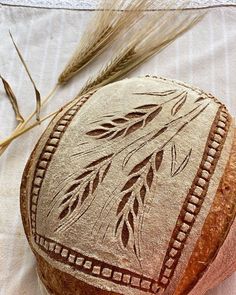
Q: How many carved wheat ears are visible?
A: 3